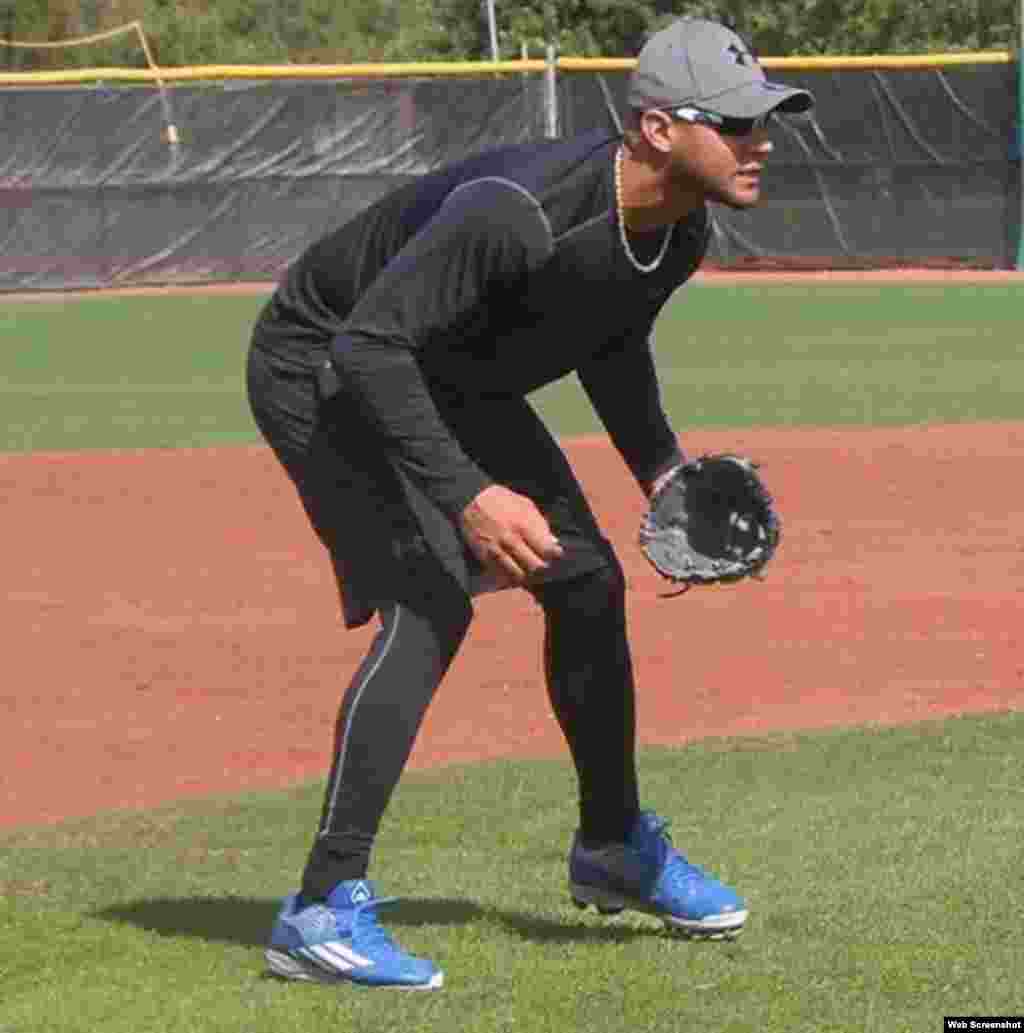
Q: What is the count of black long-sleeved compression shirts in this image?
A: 1